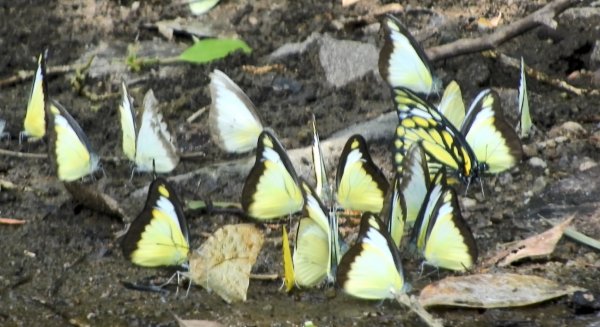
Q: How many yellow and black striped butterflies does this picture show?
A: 1